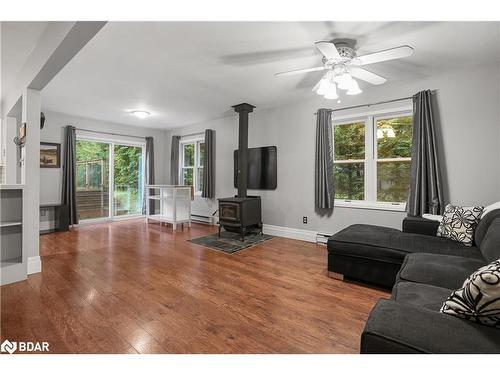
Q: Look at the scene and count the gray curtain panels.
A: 6